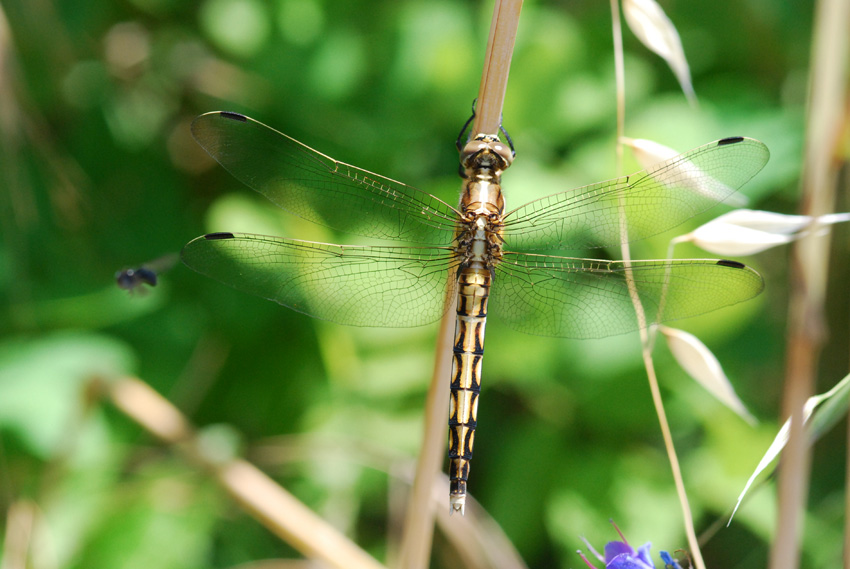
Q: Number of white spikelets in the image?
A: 4